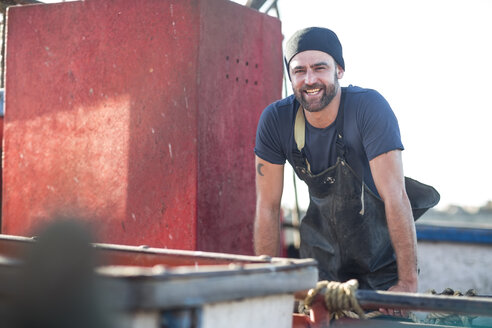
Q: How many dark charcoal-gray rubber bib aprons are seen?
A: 1